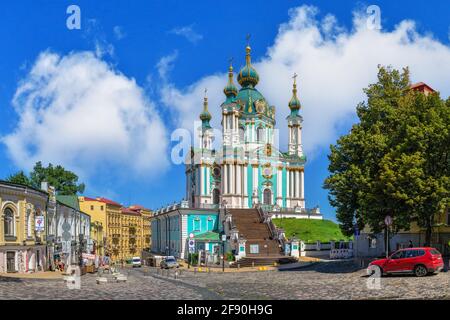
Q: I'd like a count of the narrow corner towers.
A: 3